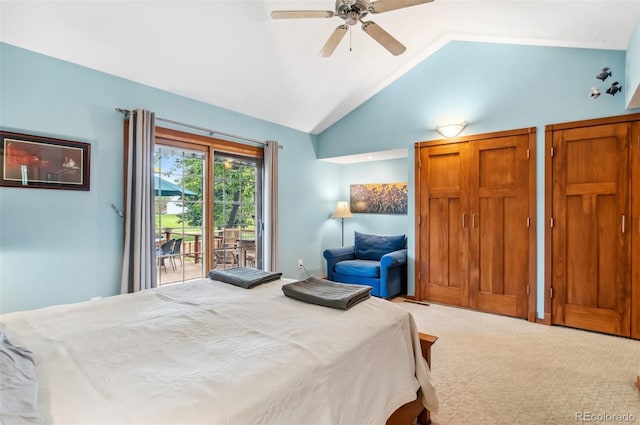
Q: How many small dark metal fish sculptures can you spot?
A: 3